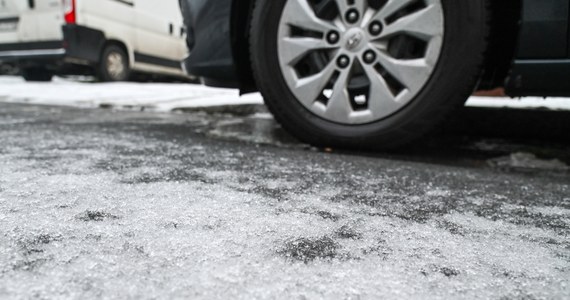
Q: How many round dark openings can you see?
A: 5